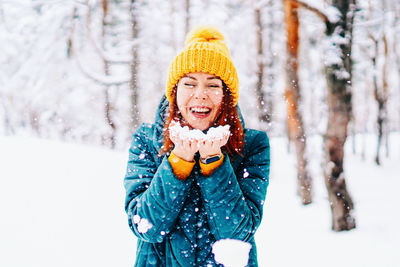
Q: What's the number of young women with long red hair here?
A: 1